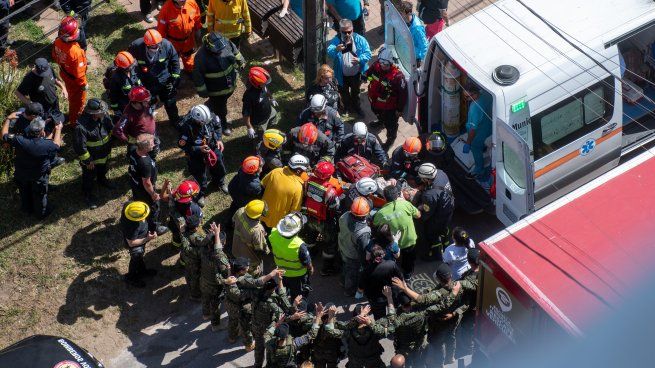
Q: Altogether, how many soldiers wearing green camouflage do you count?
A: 11